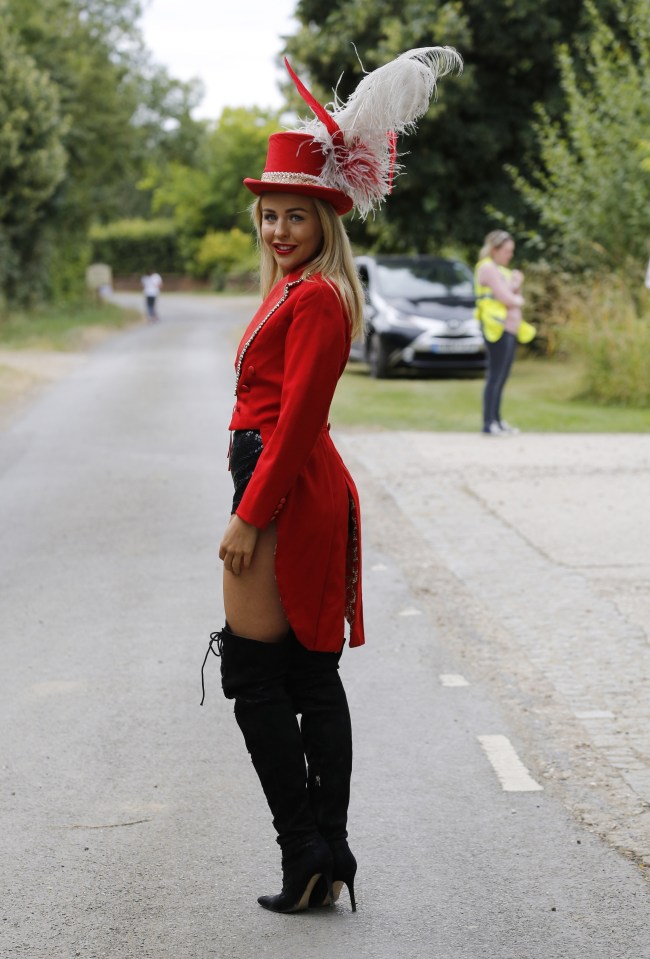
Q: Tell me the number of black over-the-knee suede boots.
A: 2